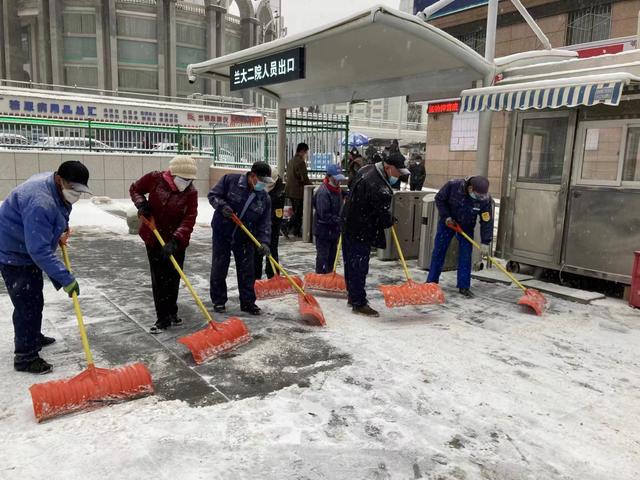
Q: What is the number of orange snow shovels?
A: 7